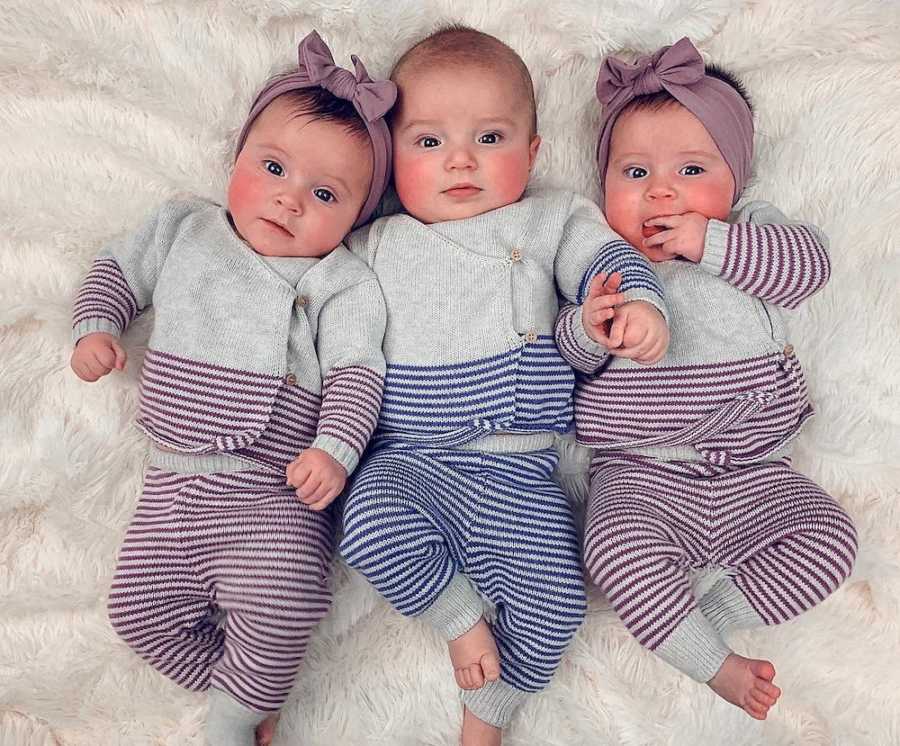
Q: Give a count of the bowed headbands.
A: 2